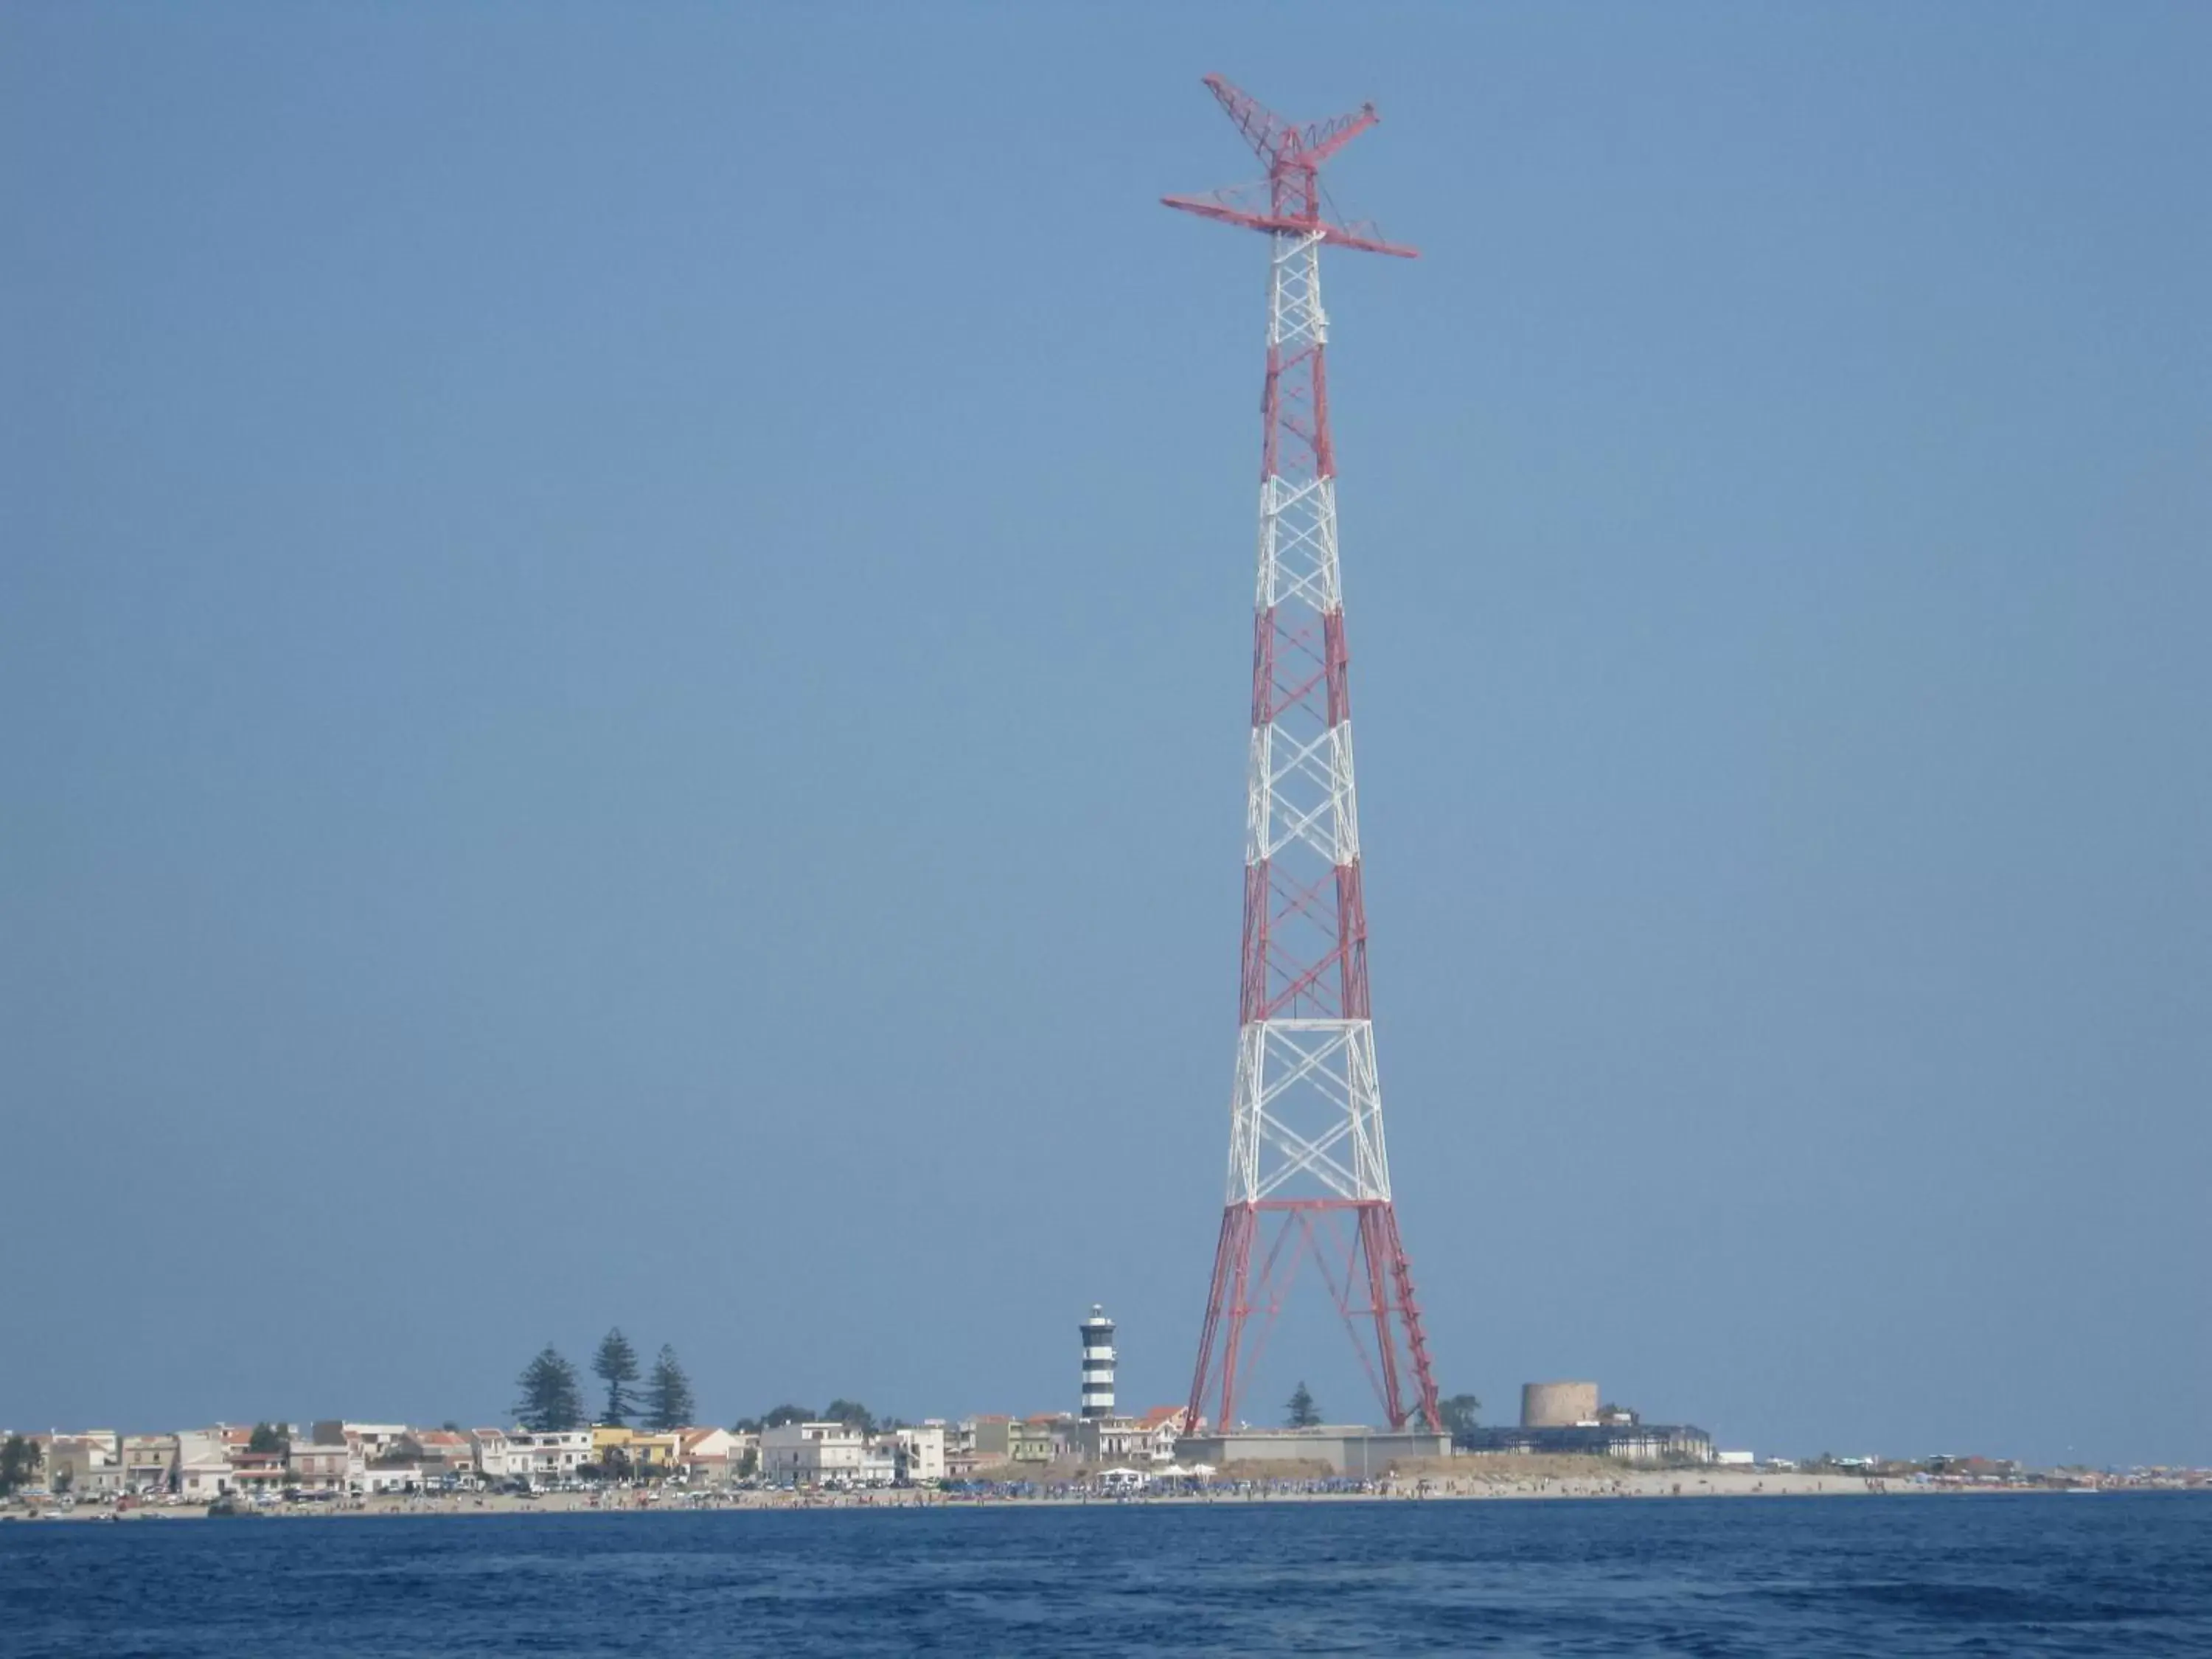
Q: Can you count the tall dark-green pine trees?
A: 3